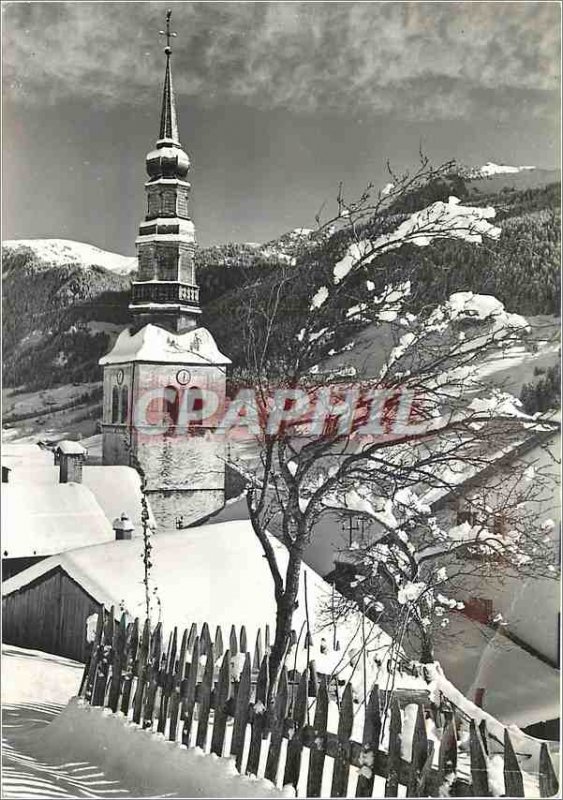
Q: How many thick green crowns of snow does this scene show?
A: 0